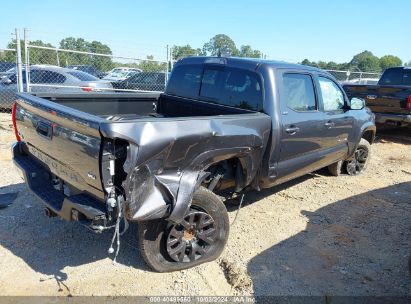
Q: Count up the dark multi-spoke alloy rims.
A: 2